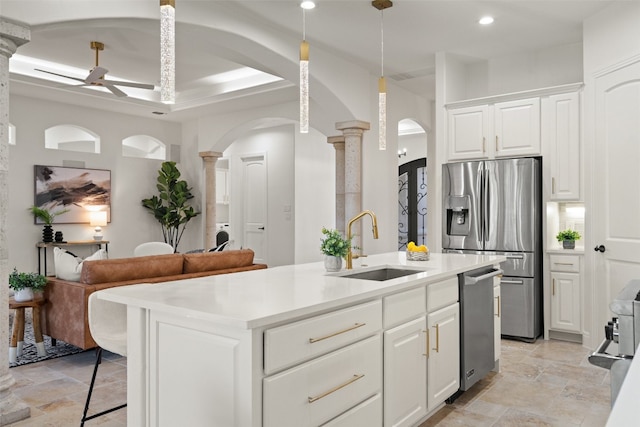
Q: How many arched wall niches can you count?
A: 3